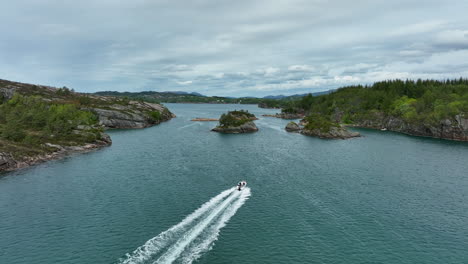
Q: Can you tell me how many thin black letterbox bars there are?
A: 0